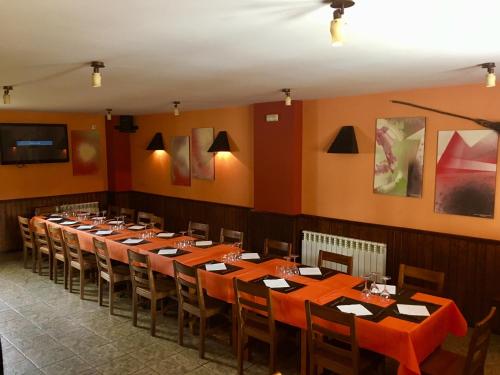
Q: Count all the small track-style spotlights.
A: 7